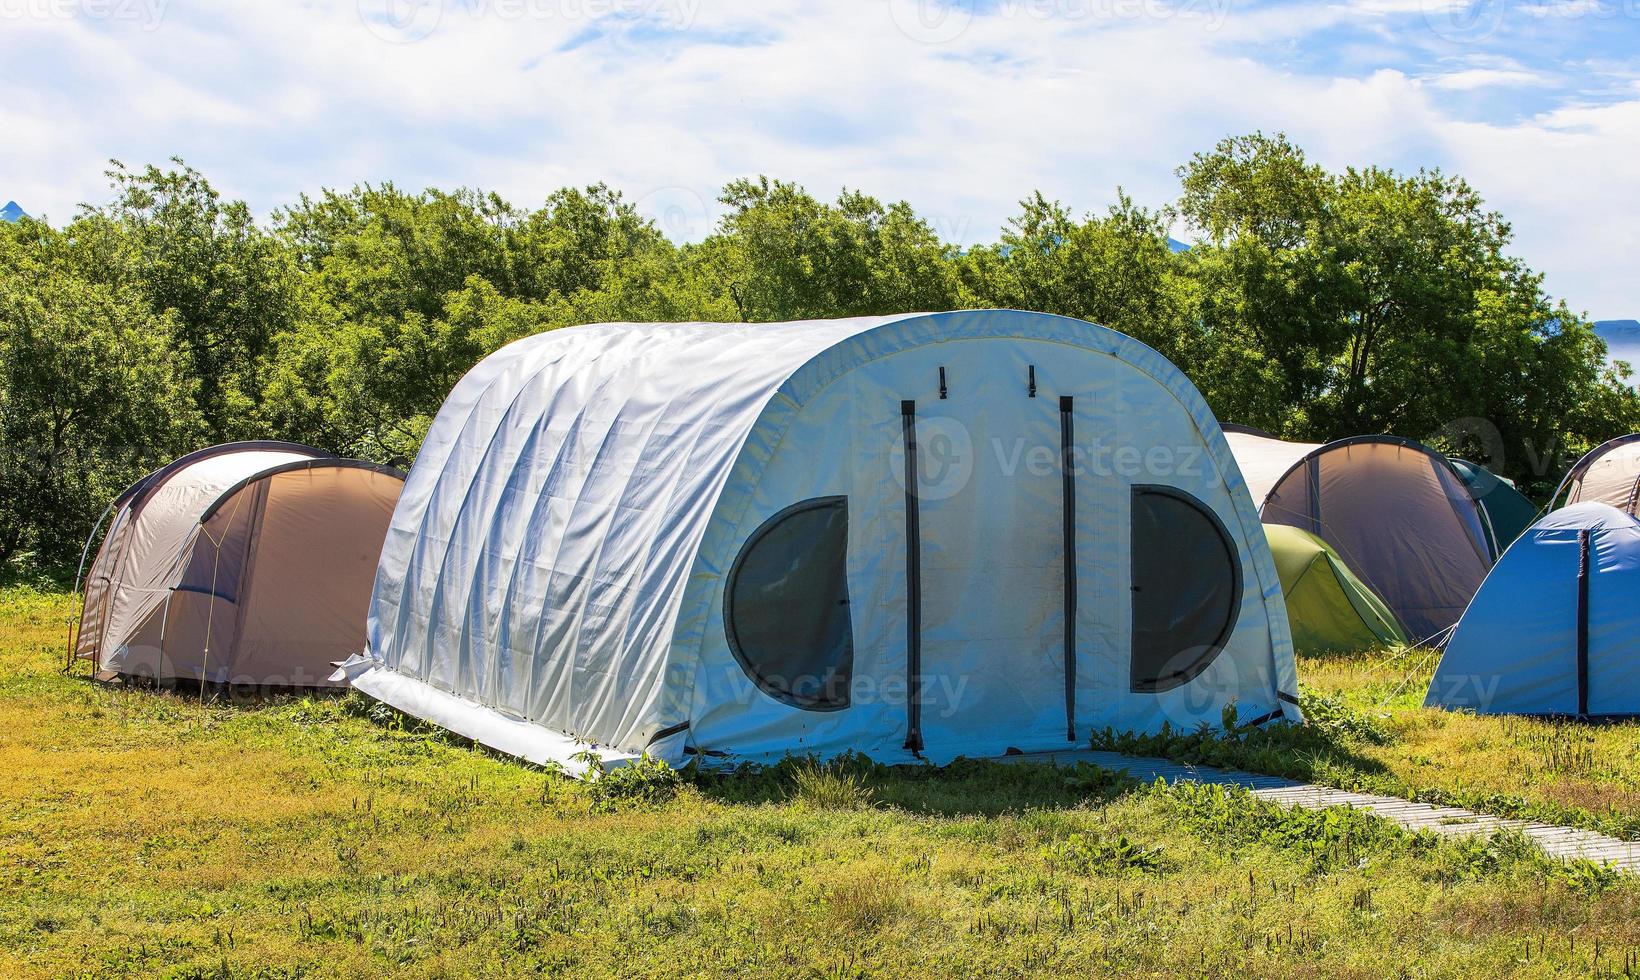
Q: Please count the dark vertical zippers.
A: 3